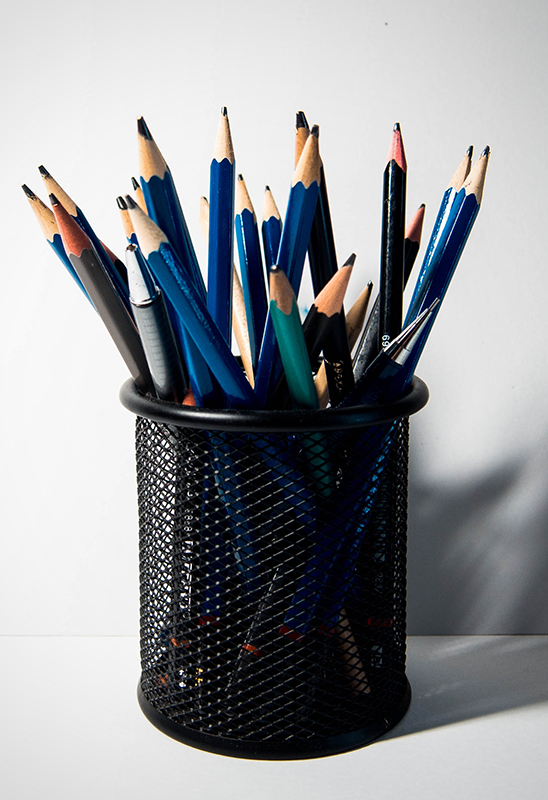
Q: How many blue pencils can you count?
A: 11